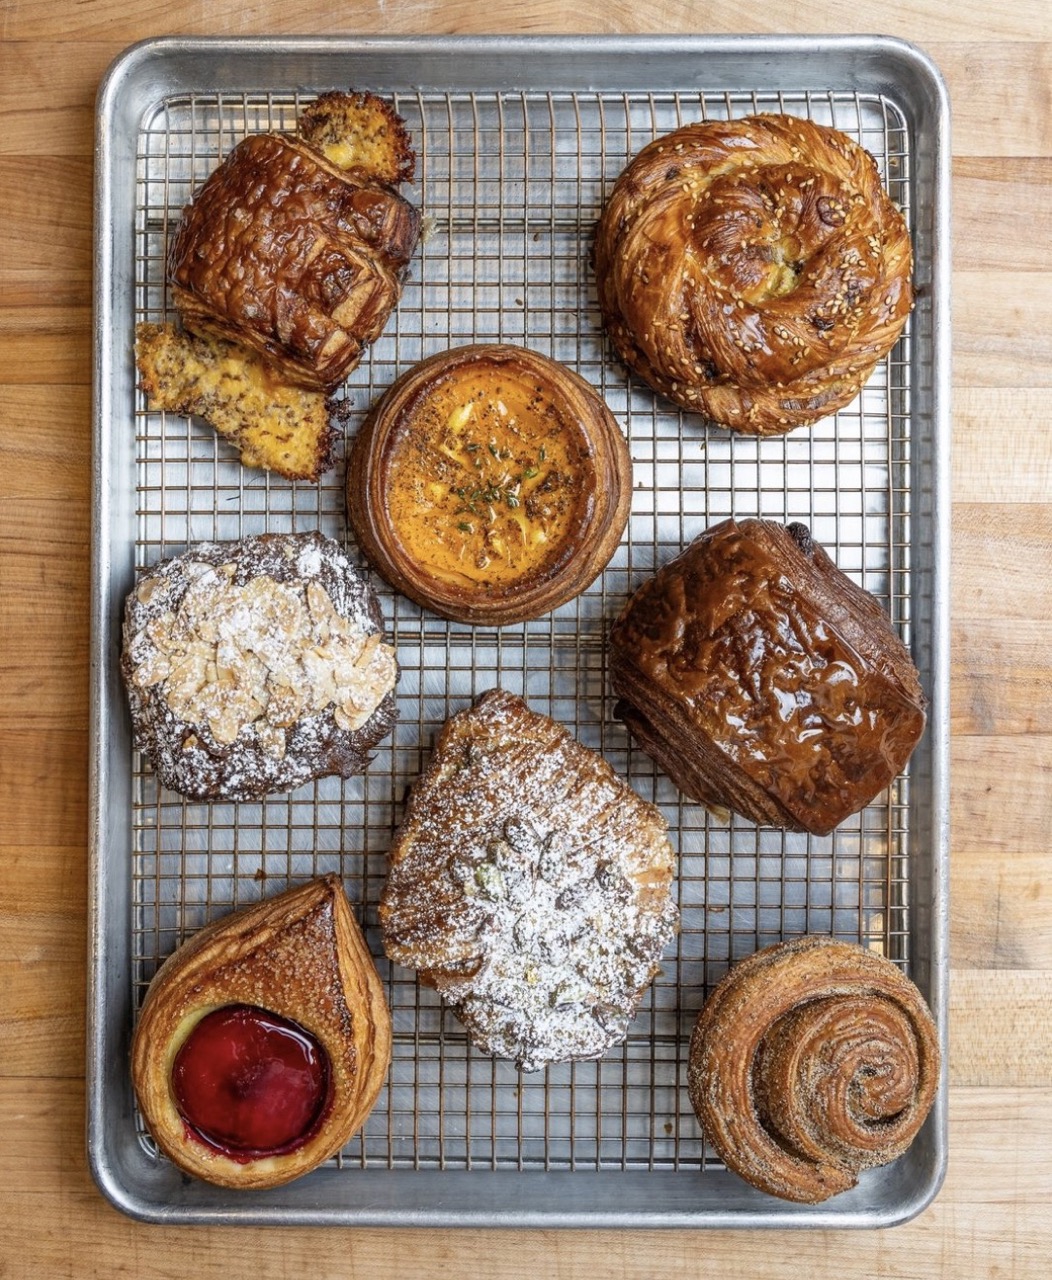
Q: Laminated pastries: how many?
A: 8